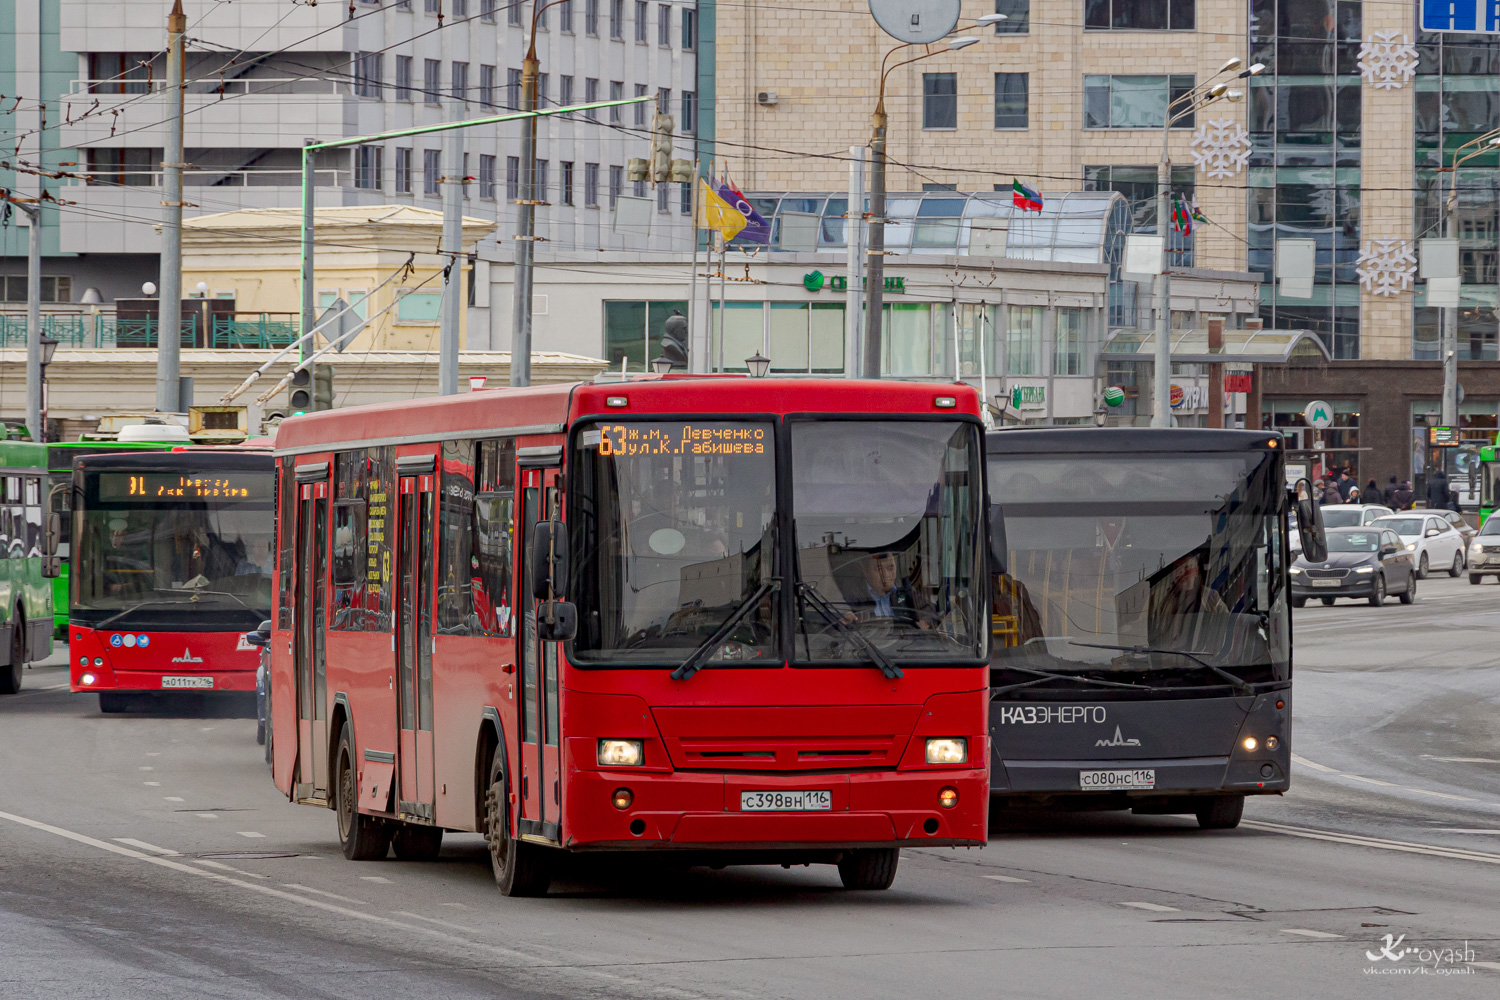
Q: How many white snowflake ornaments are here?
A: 3